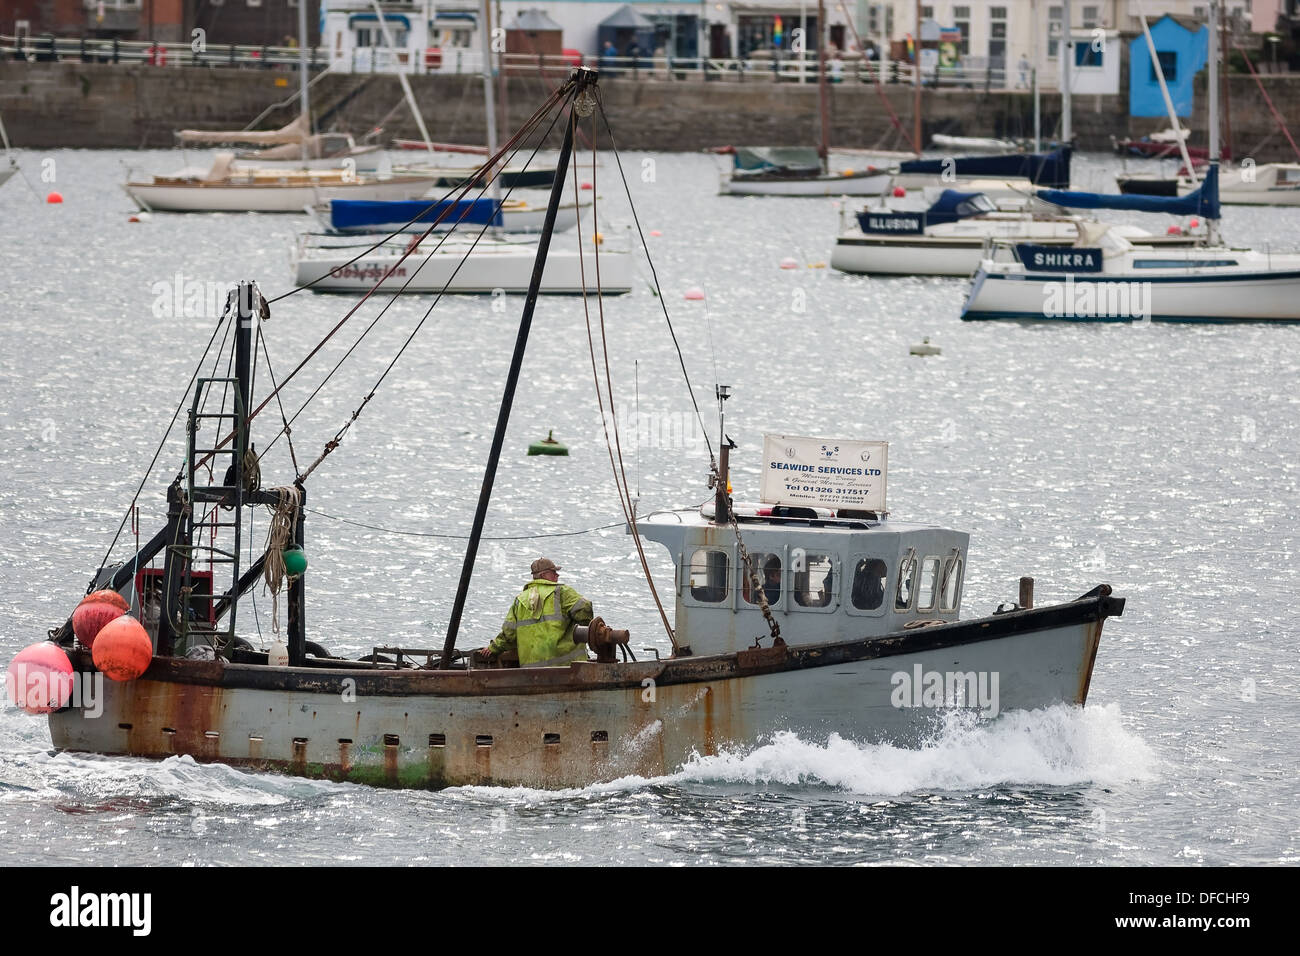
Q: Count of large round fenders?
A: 3